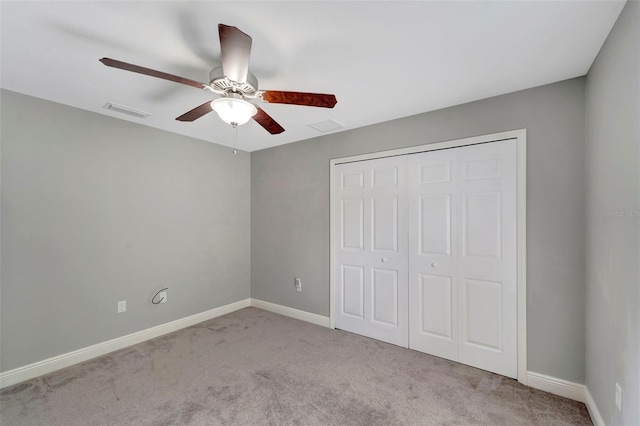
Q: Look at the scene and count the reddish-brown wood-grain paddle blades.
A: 5